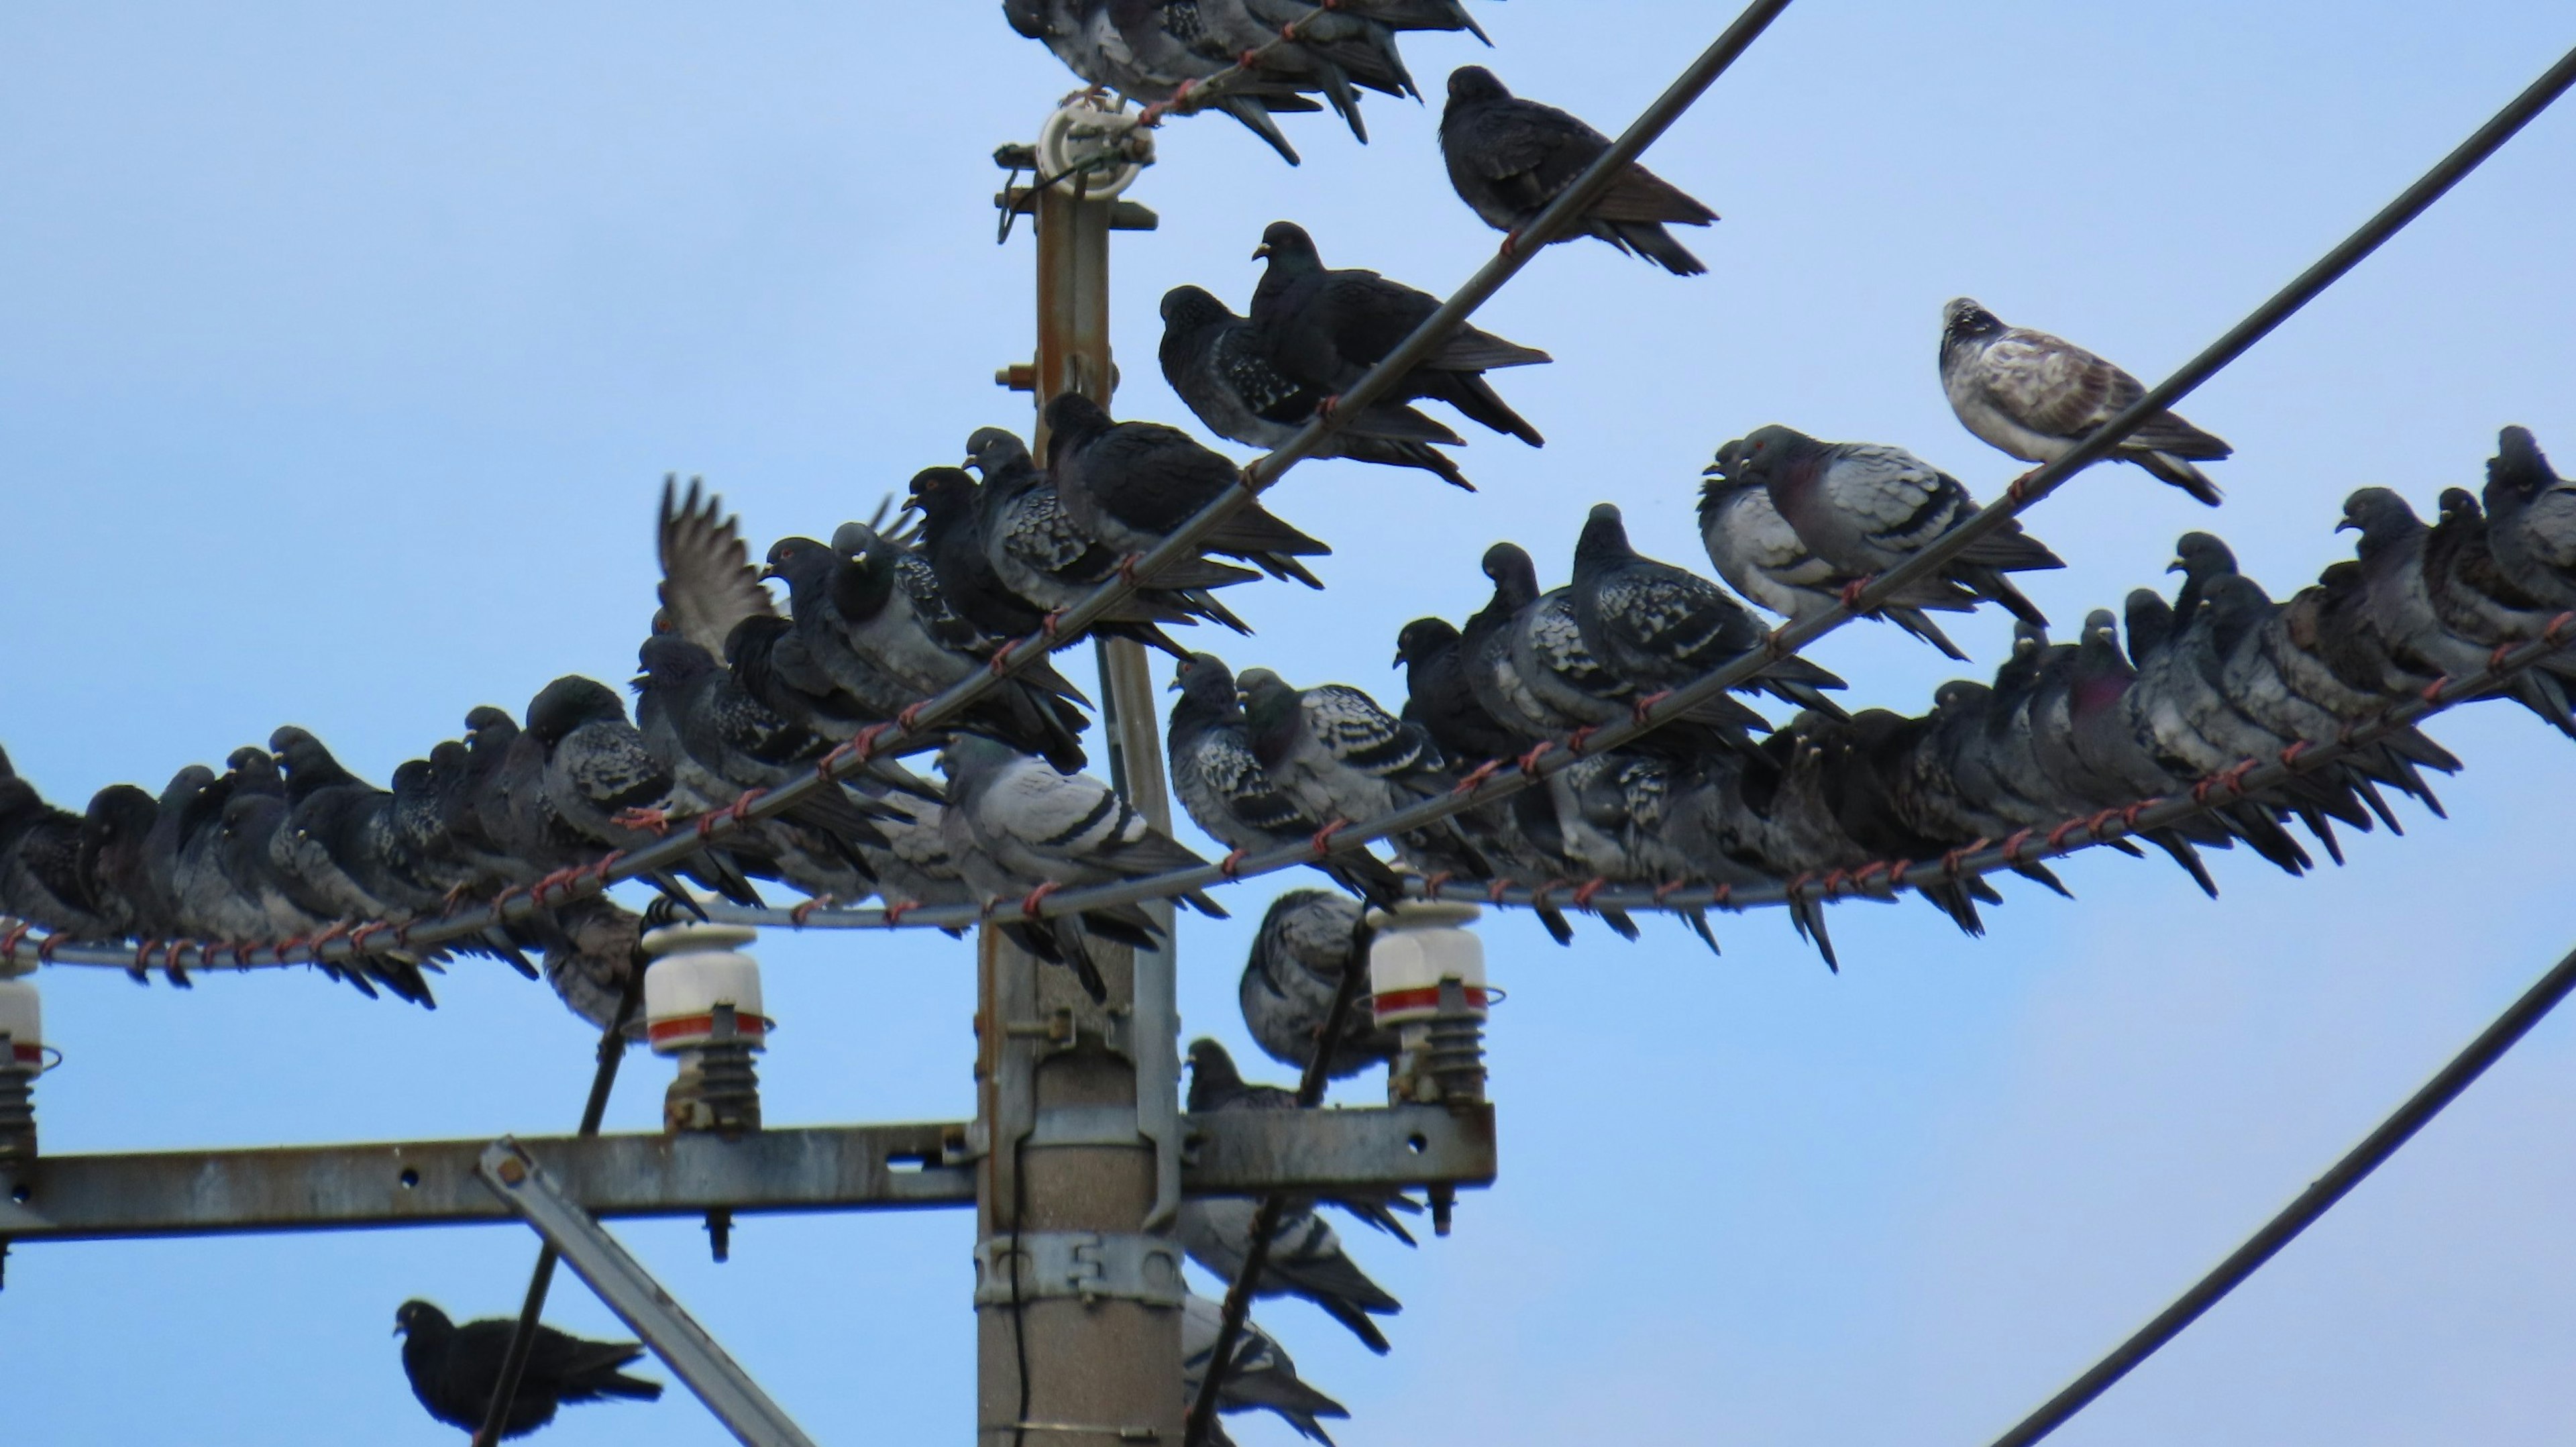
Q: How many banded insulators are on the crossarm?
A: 3